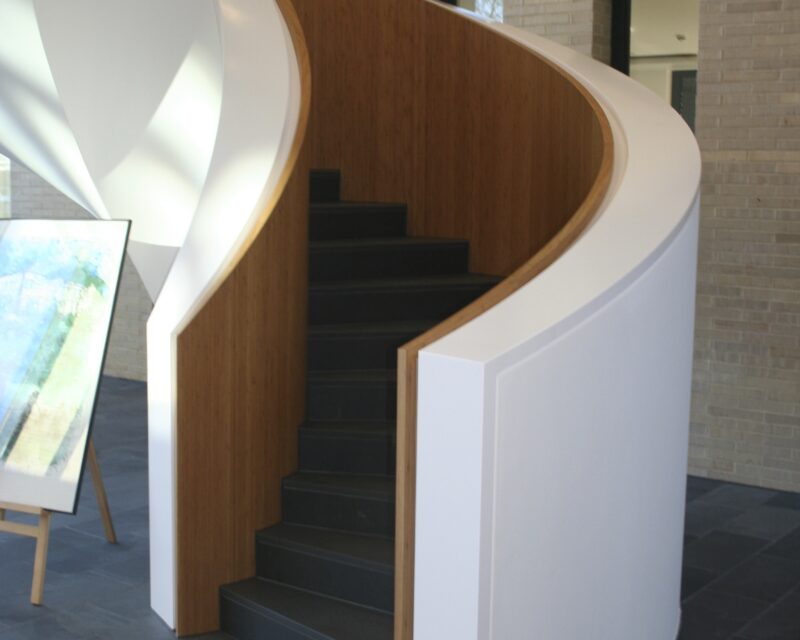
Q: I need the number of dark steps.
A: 10